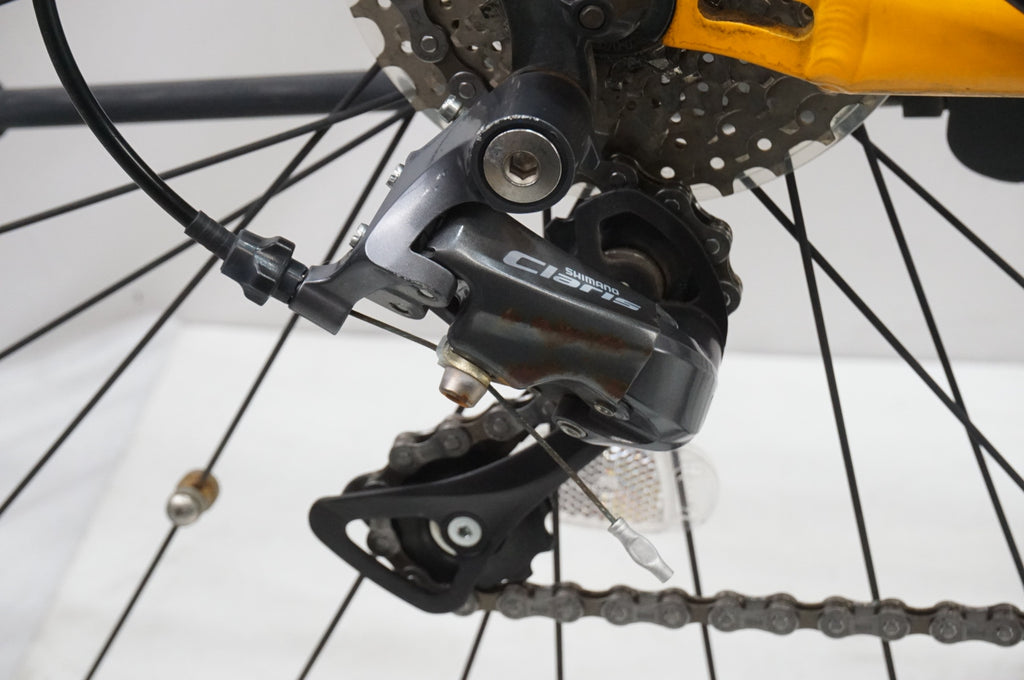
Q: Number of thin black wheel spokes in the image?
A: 12